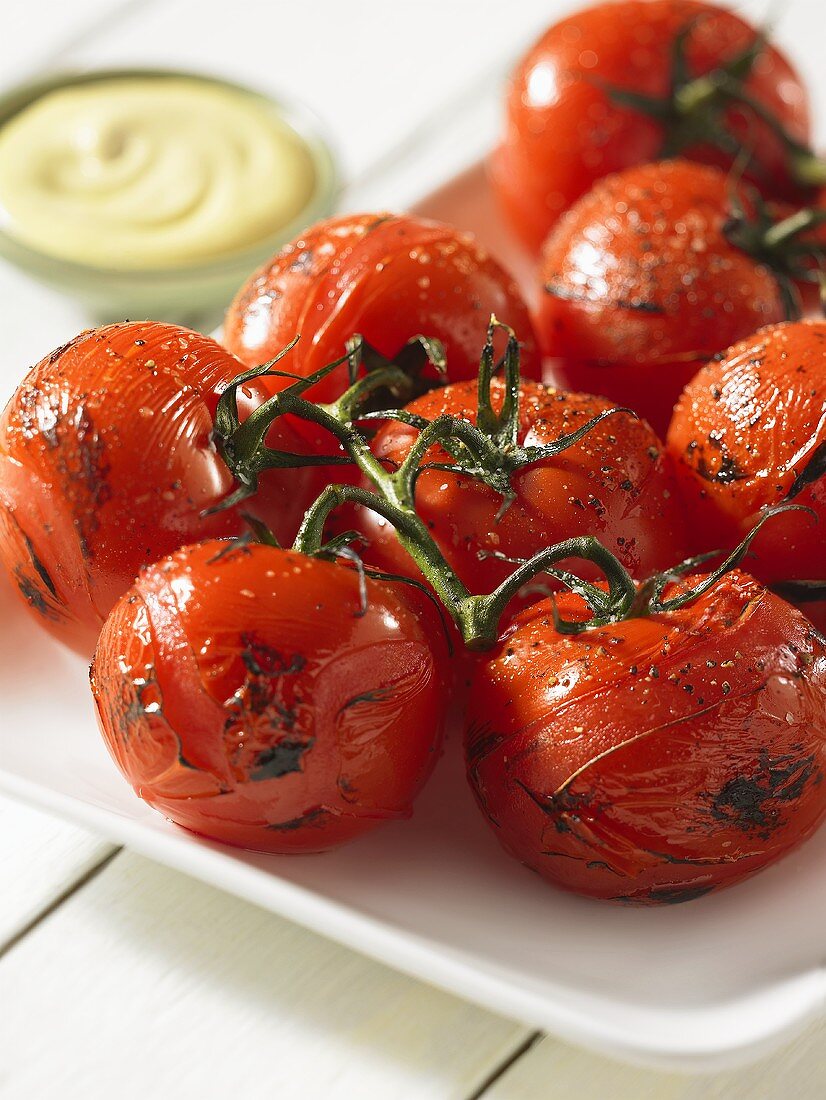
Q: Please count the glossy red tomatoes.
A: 8